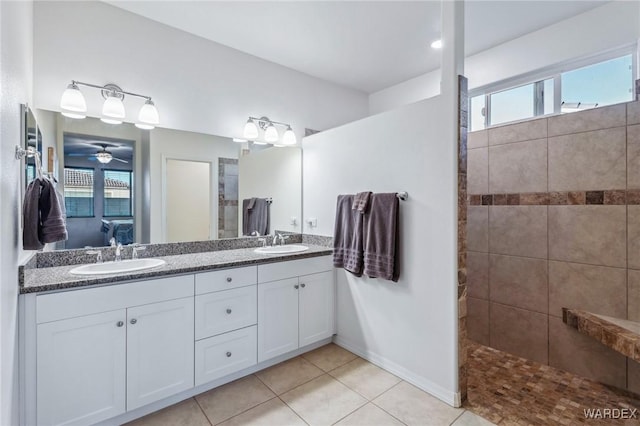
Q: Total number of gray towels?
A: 4